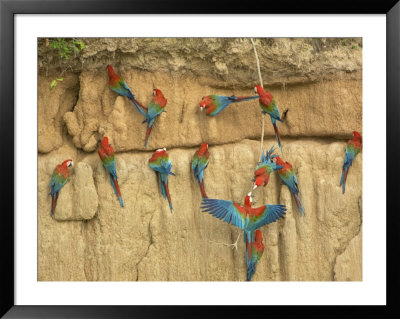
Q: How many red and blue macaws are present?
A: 13